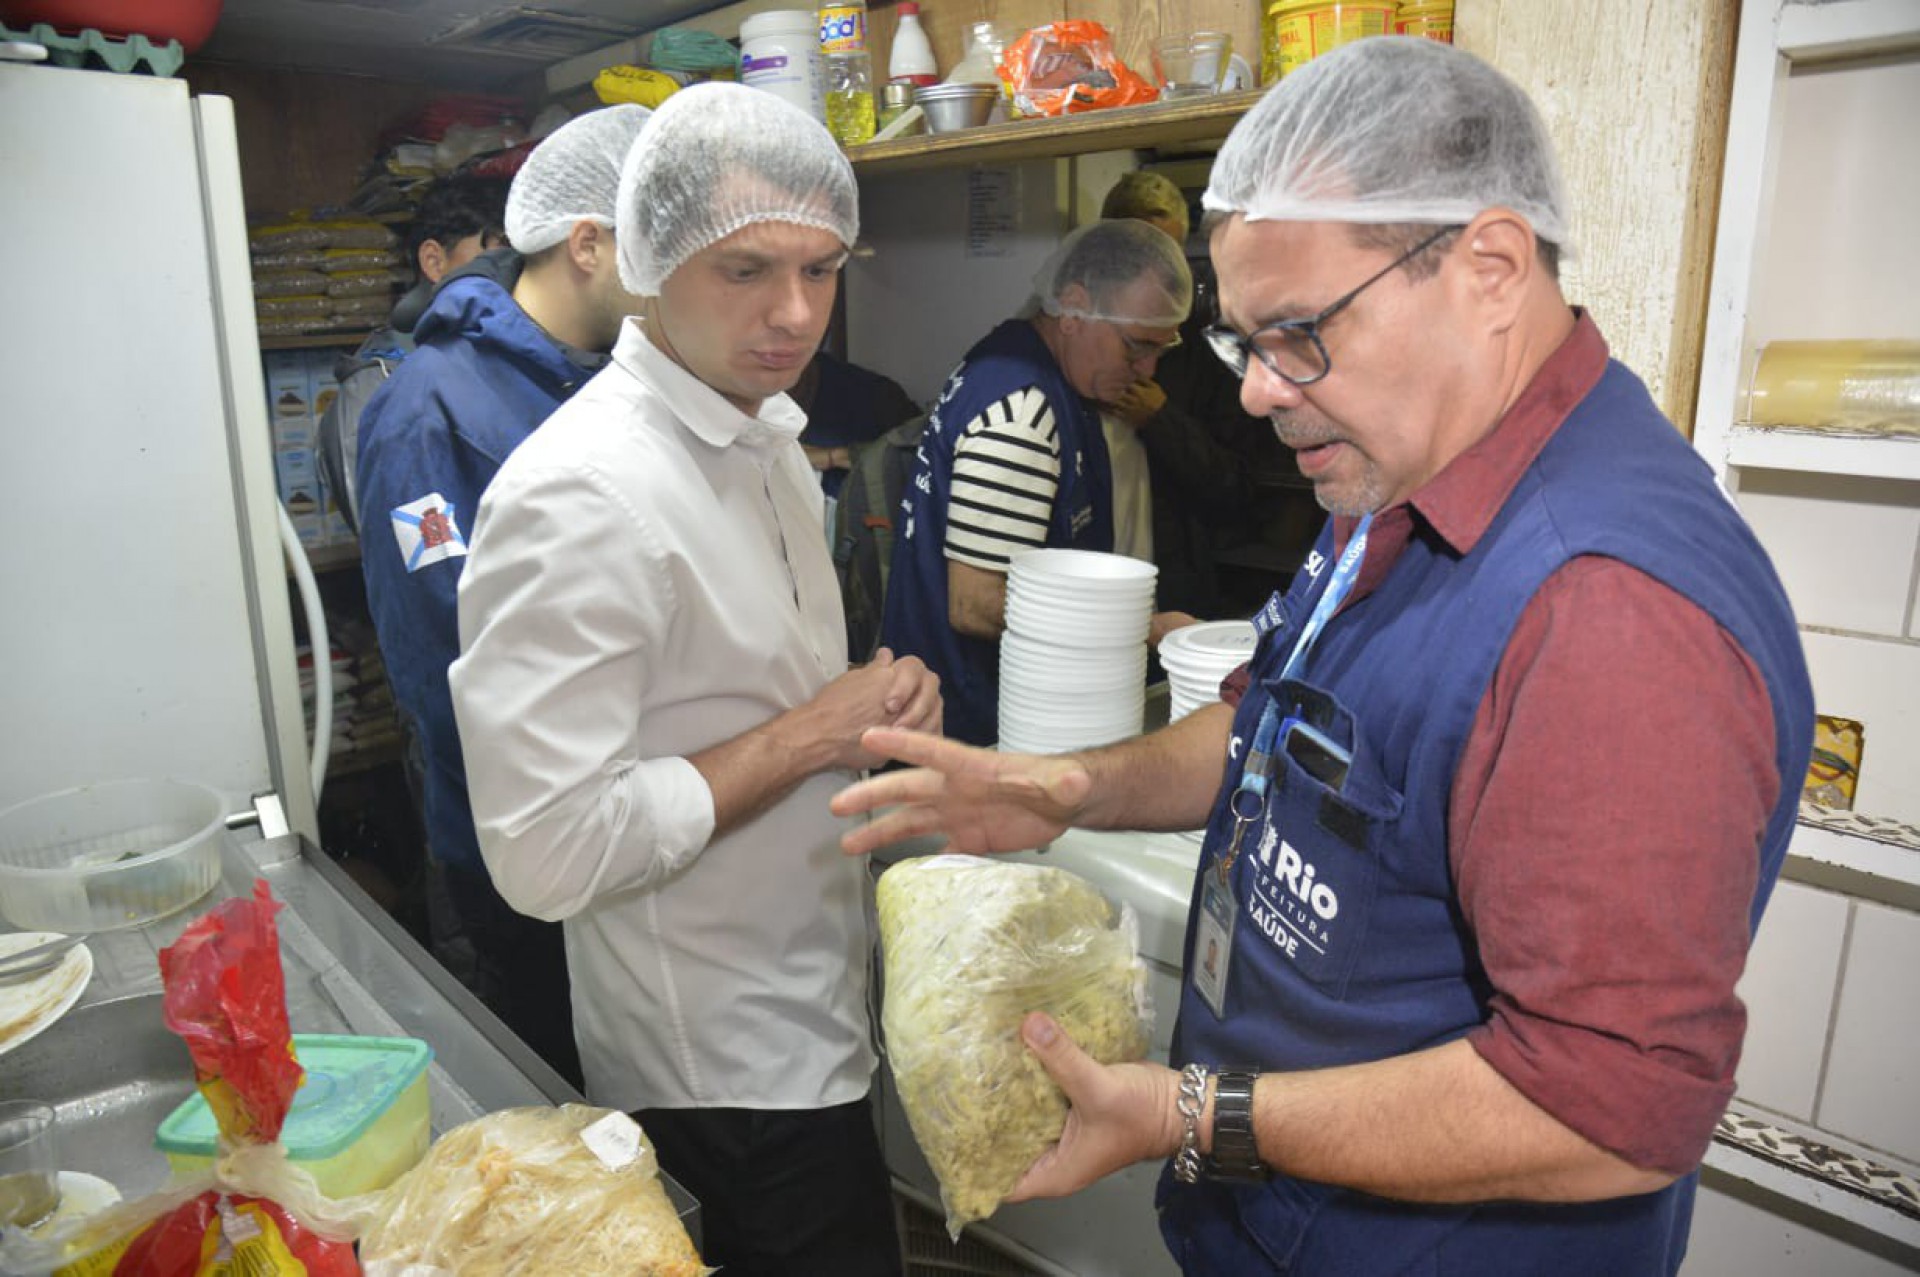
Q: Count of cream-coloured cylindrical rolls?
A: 1